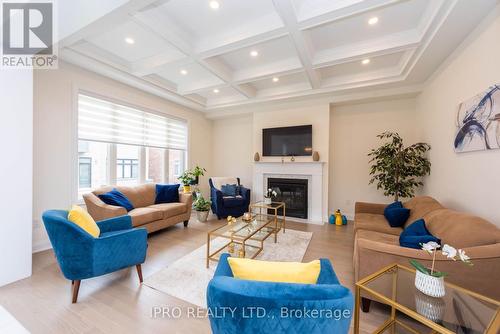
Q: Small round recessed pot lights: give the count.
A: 8